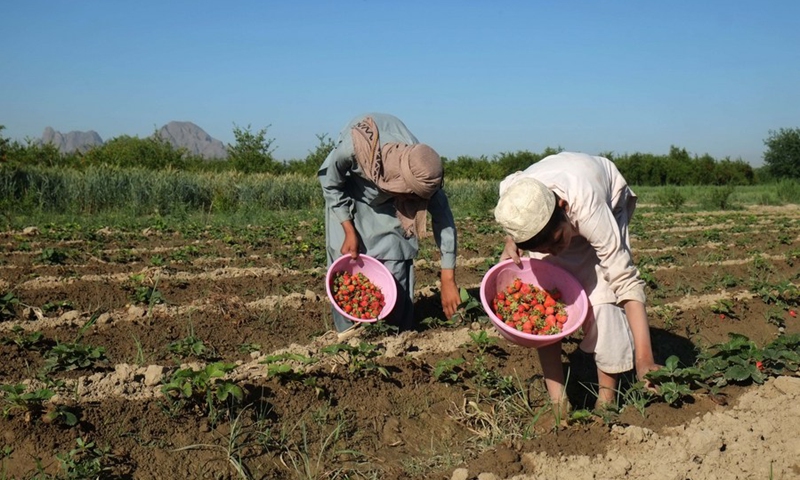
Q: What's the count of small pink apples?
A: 0